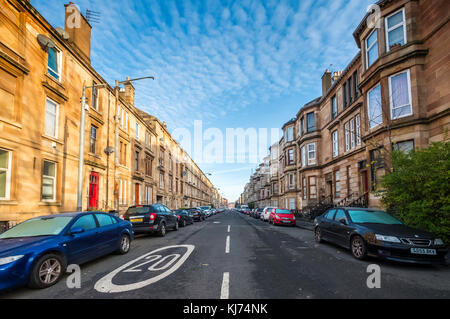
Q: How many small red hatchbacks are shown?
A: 1